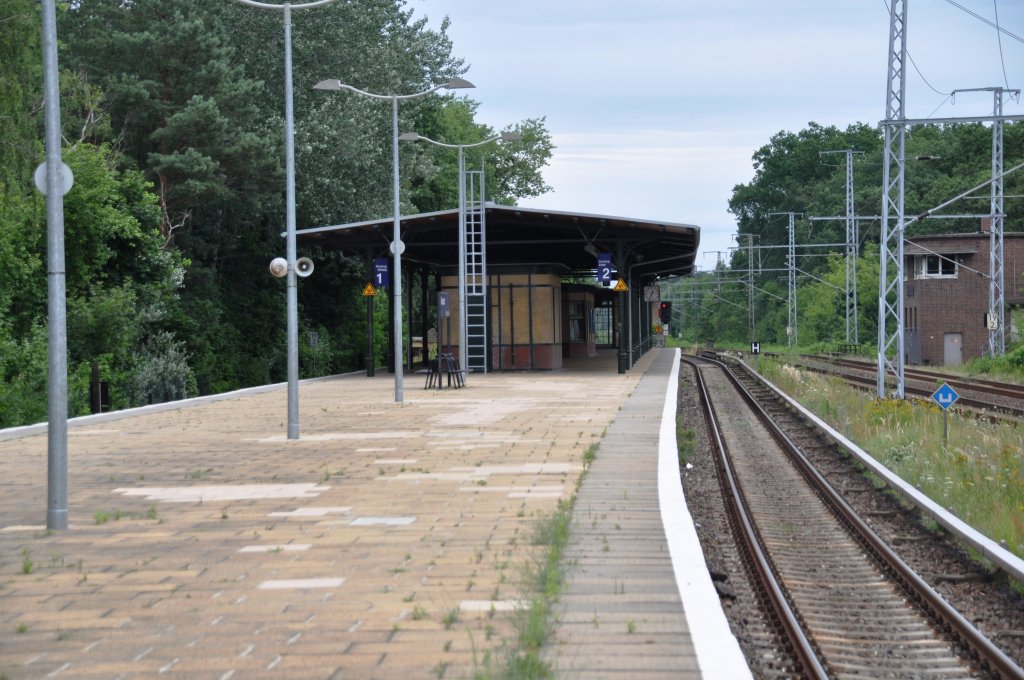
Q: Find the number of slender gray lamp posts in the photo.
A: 4